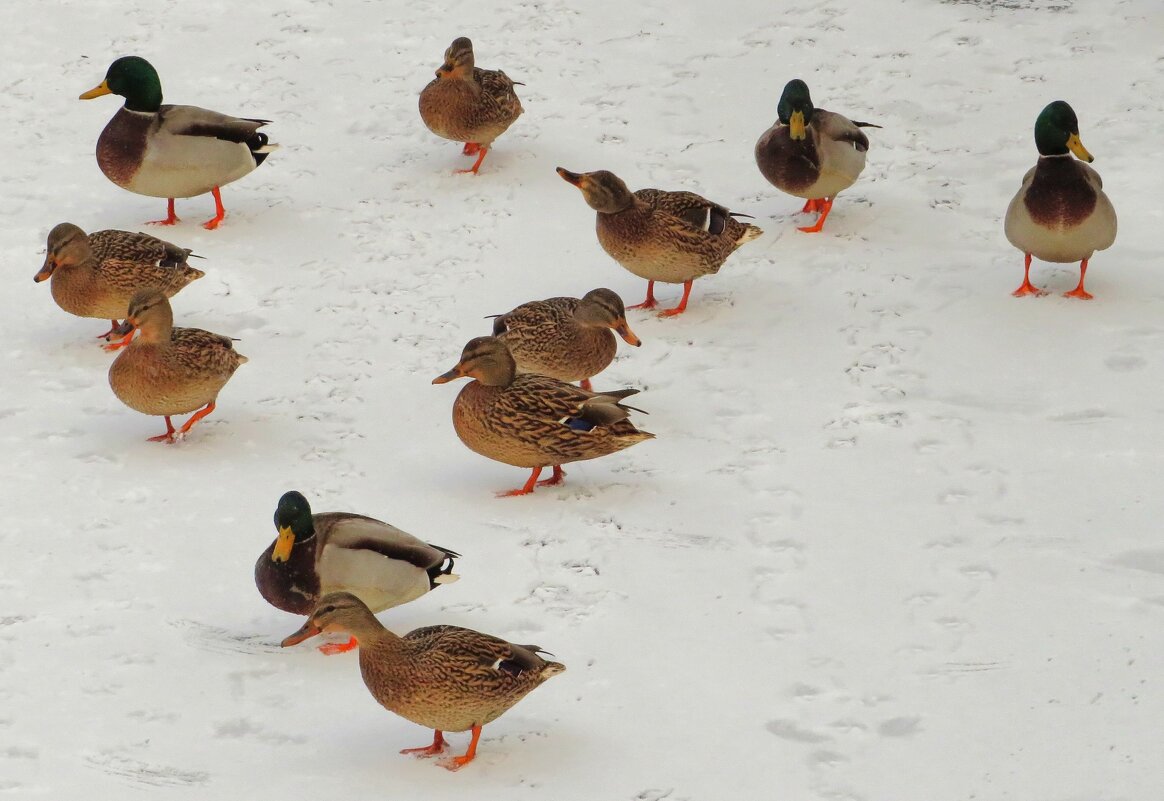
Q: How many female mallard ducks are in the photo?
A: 7